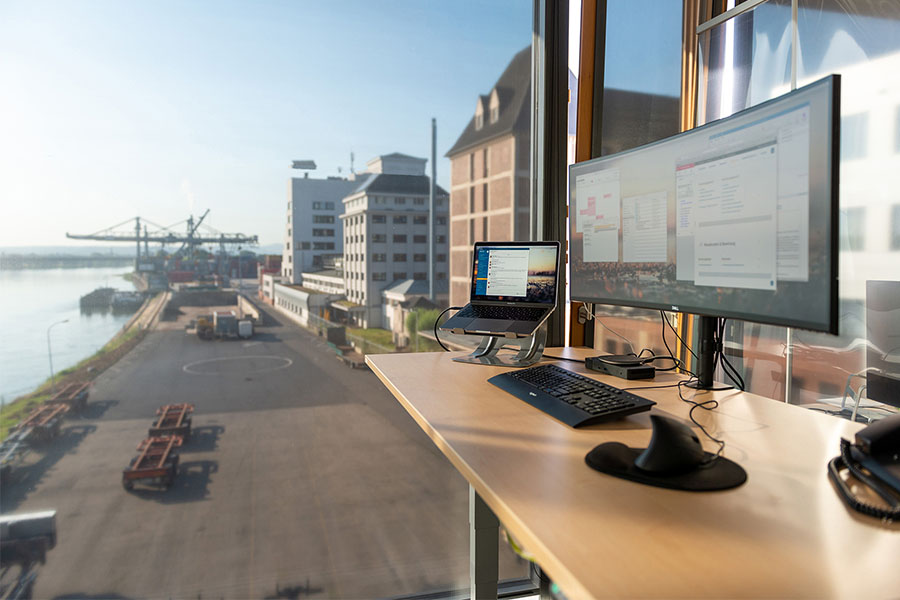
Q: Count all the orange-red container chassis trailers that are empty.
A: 4